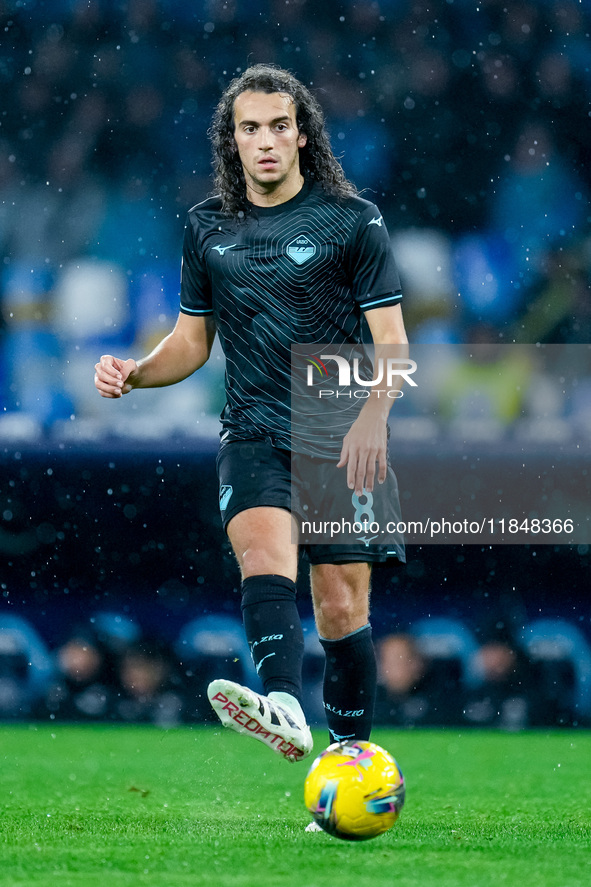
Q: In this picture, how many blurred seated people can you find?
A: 4